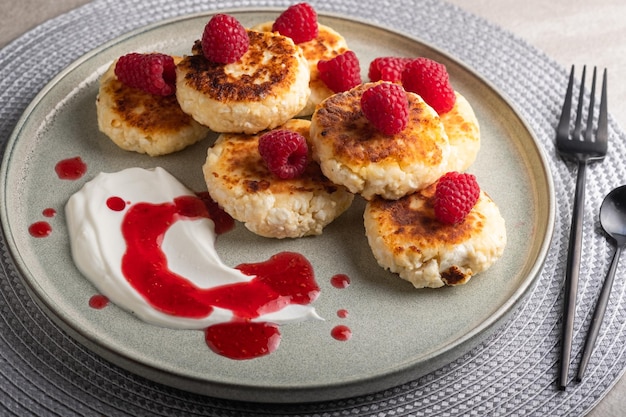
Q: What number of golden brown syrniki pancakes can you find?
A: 7